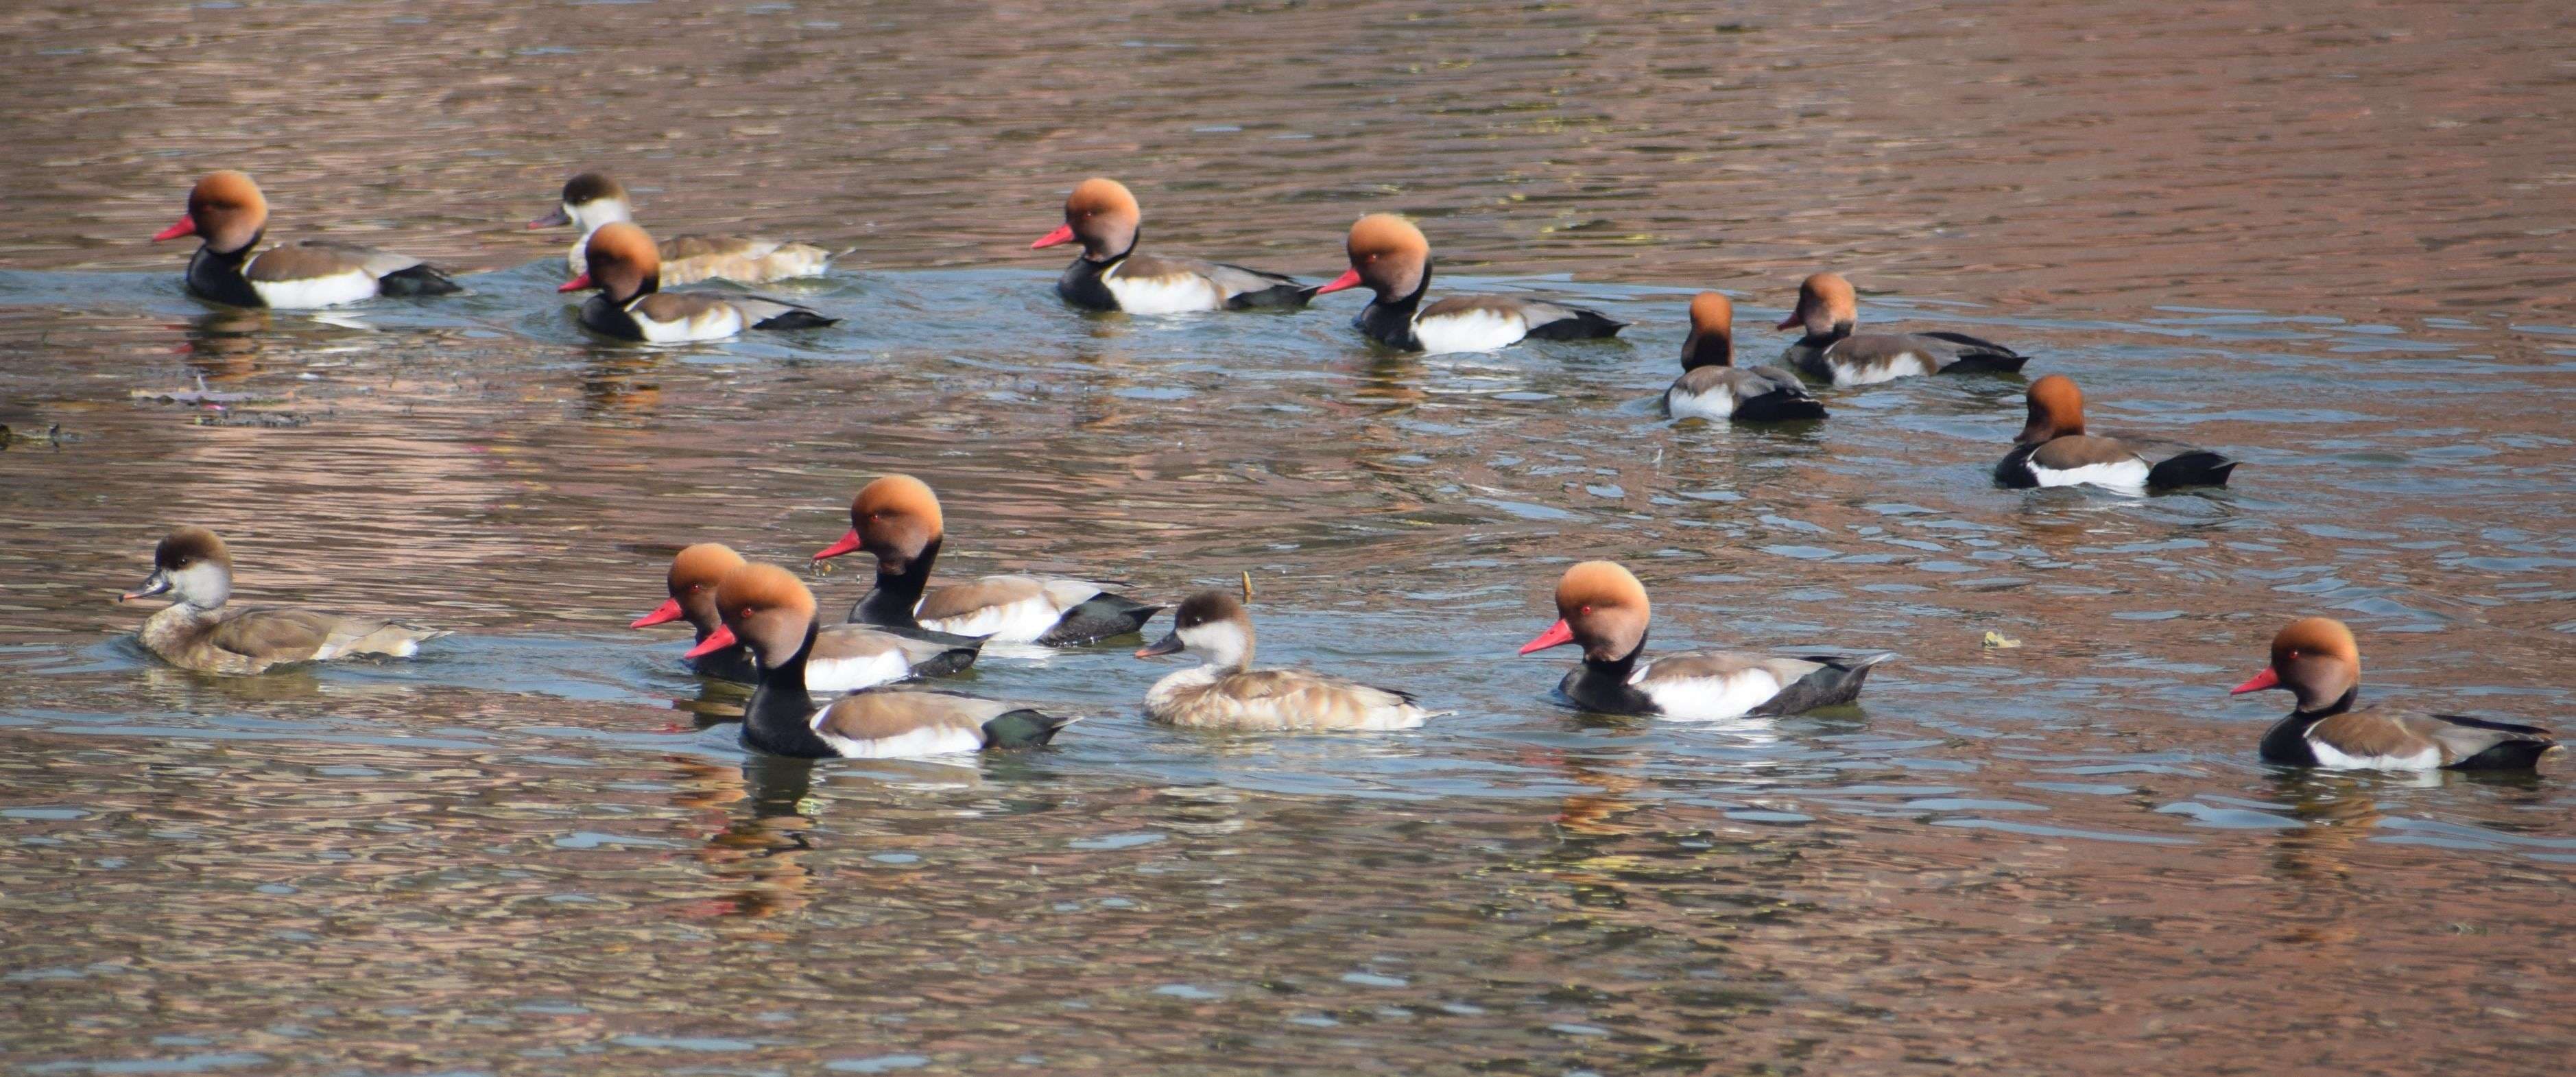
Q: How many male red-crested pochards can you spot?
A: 12